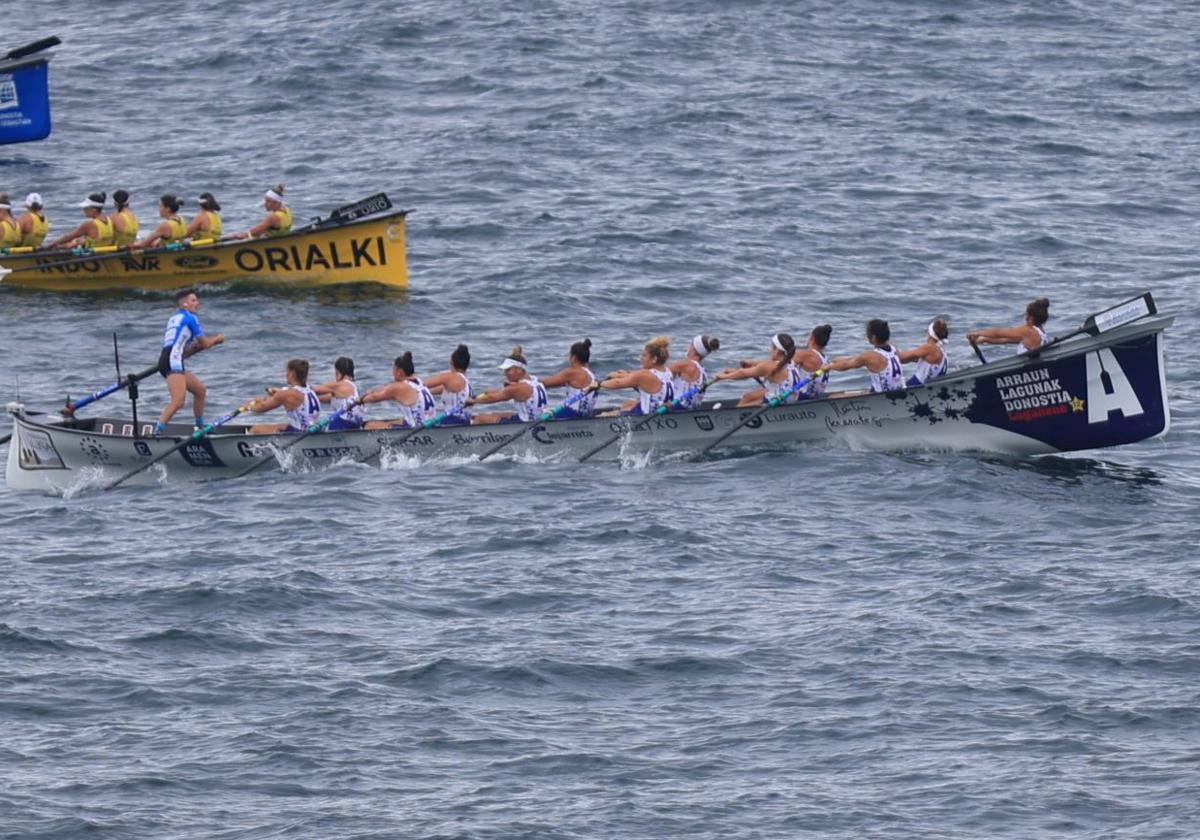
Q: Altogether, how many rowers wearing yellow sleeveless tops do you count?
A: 7